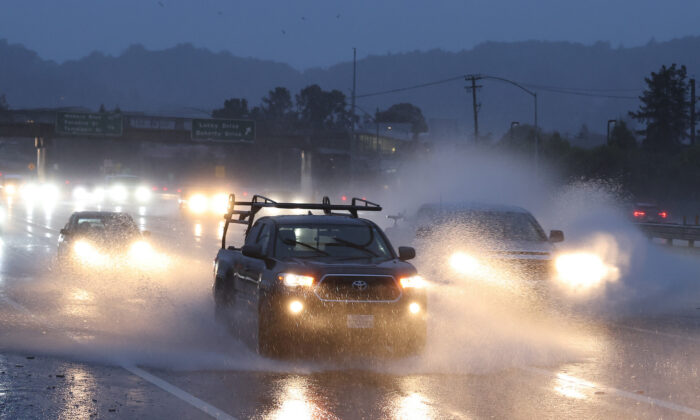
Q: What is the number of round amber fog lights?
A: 2